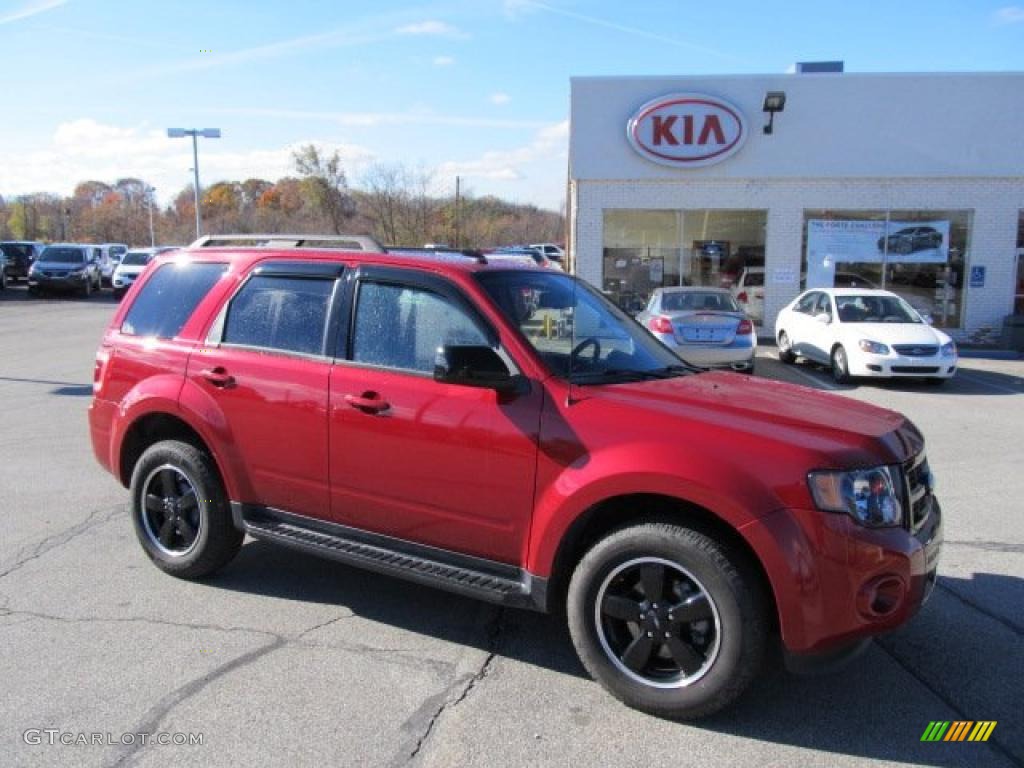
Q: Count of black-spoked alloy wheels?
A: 2